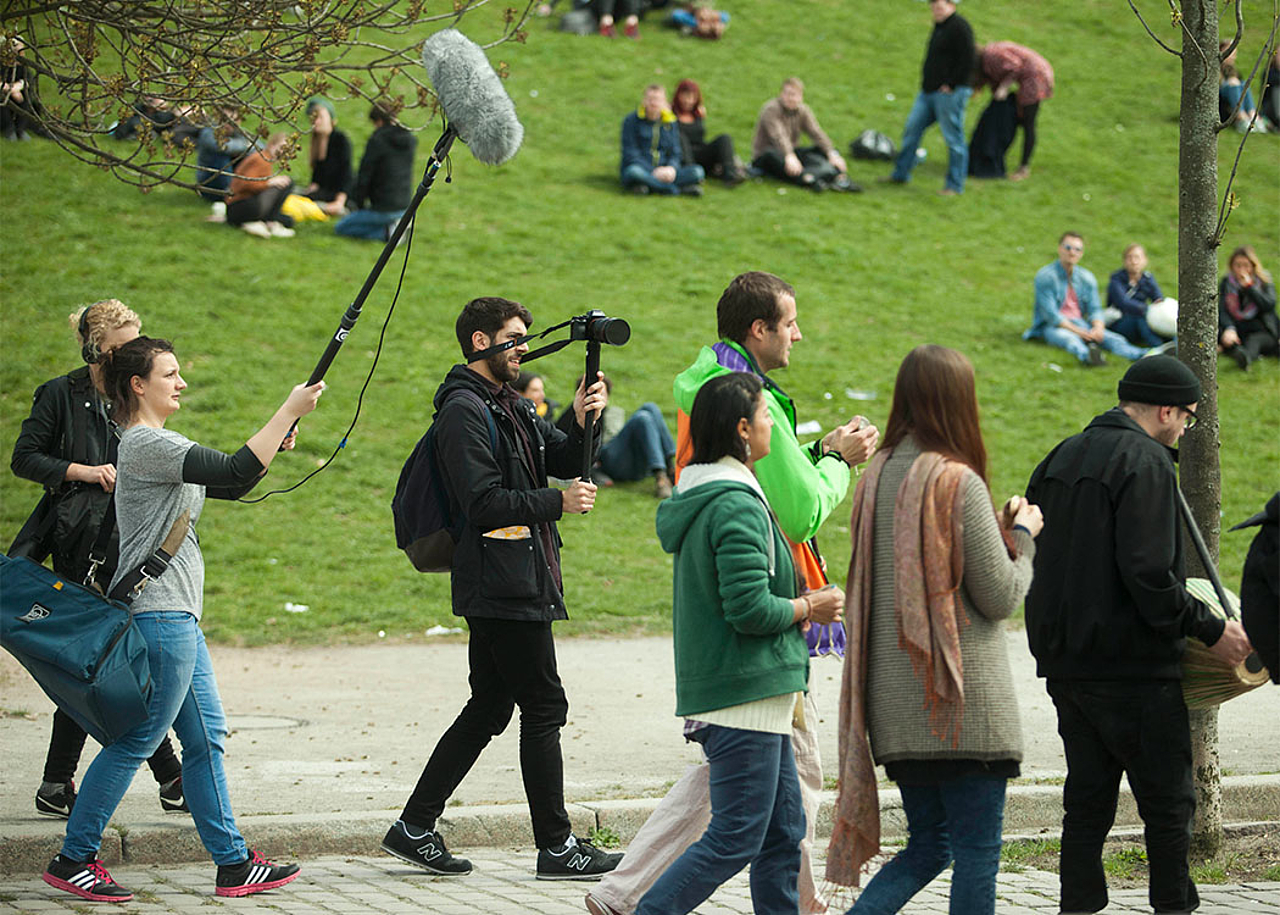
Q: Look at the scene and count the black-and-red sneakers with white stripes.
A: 2